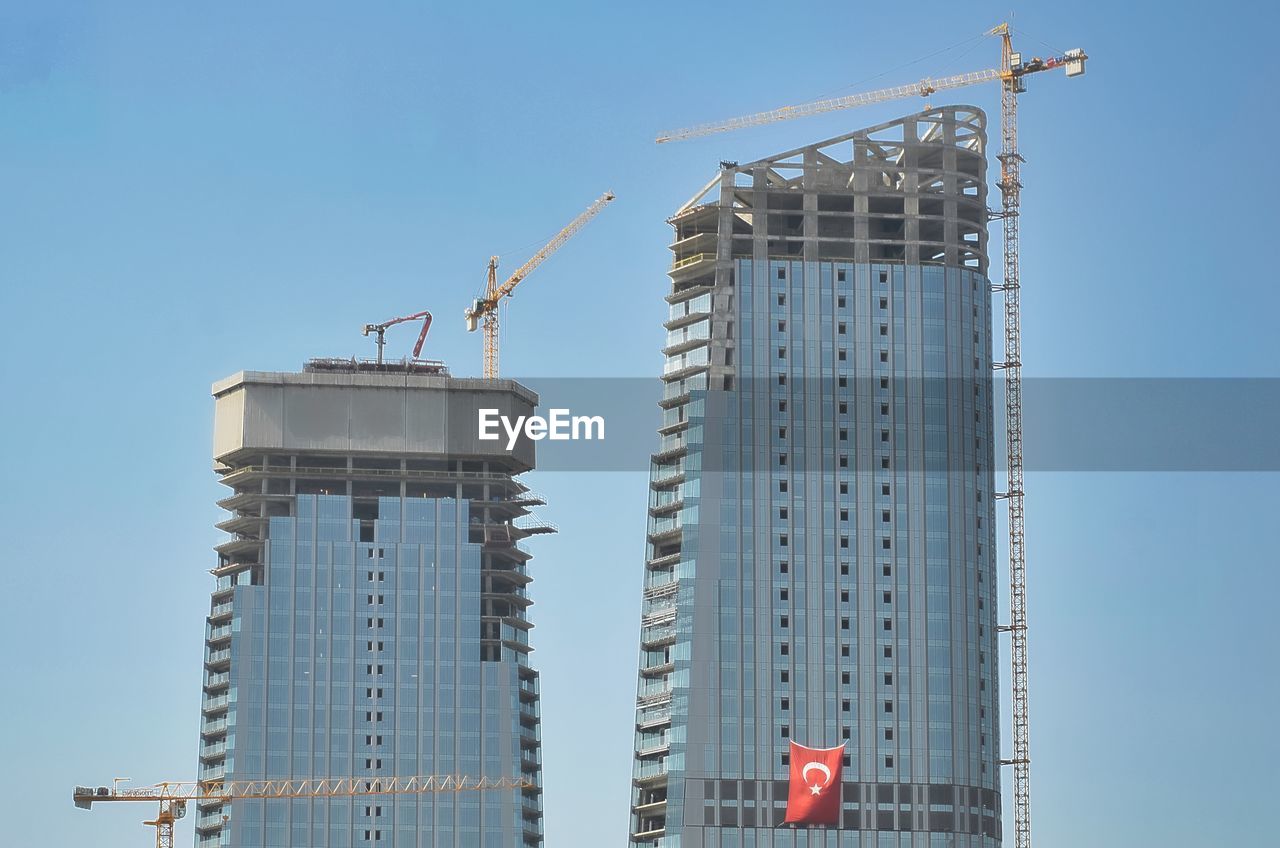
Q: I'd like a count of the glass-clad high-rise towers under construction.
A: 2